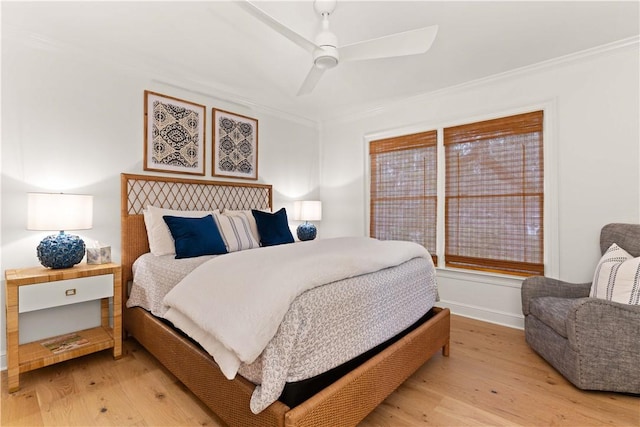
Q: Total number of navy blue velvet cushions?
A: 2